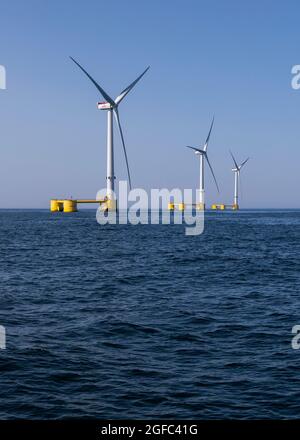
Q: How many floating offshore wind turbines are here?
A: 3